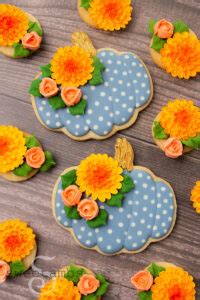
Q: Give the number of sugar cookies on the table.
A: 11